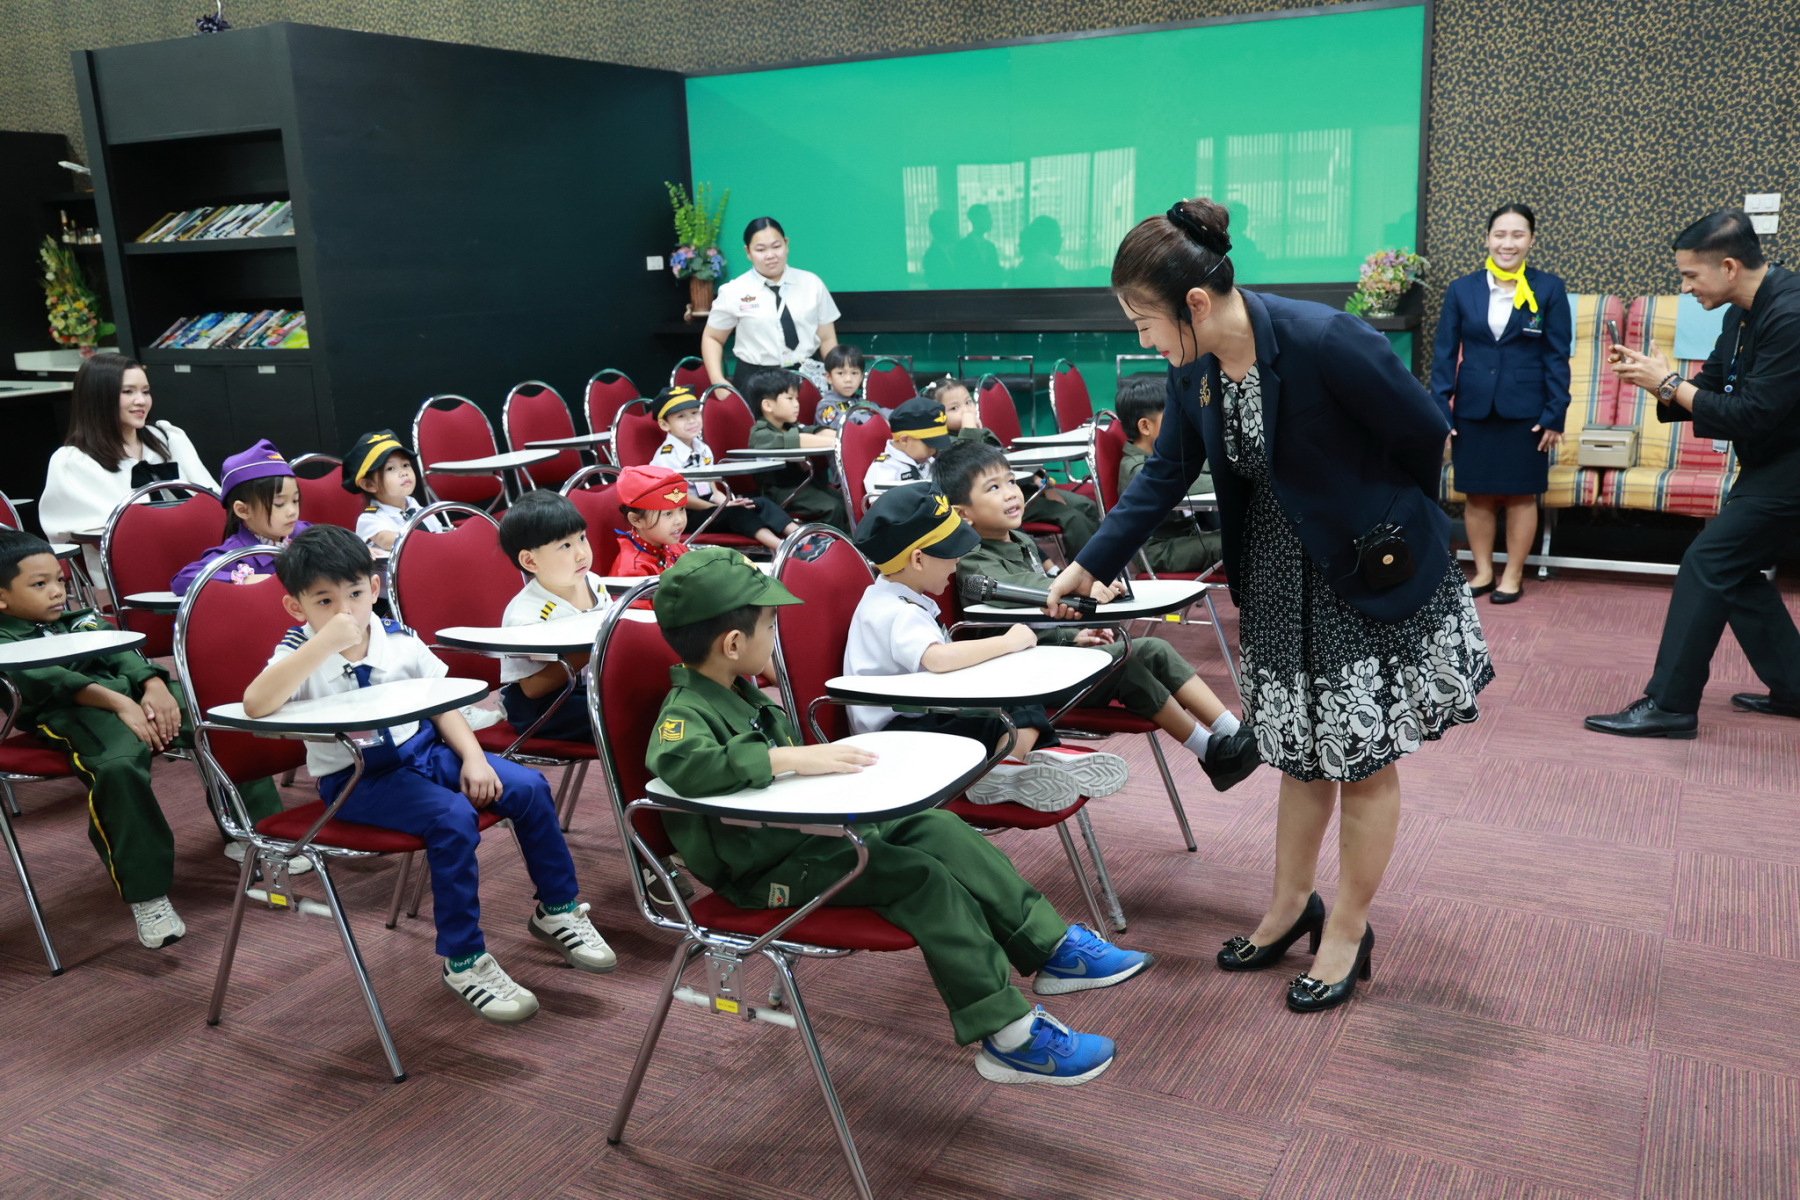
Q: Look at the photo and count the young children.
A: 15